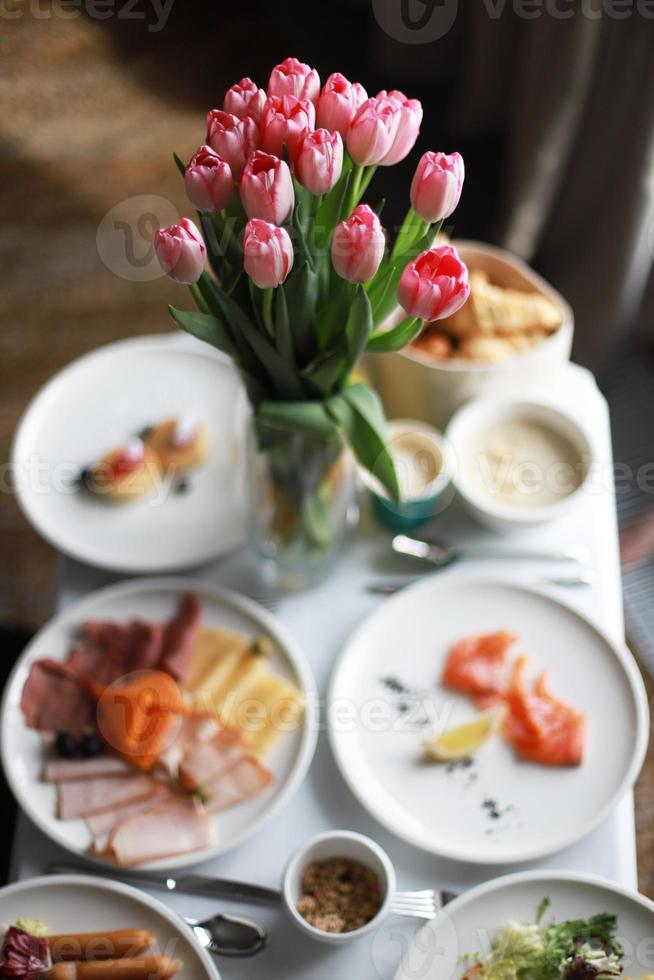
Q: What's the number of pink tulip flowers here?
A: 15